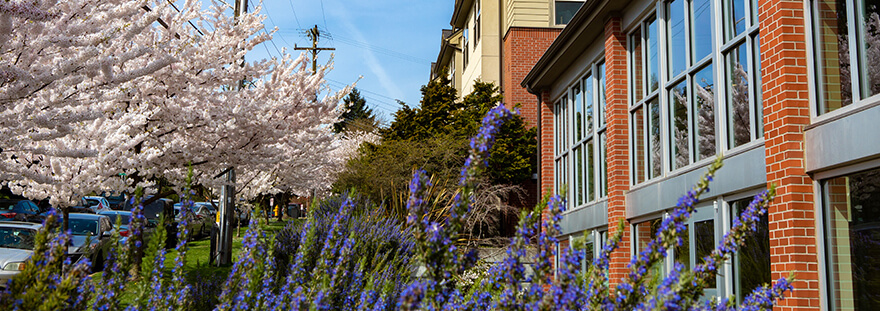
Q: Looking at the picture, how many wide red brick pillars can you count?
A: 3